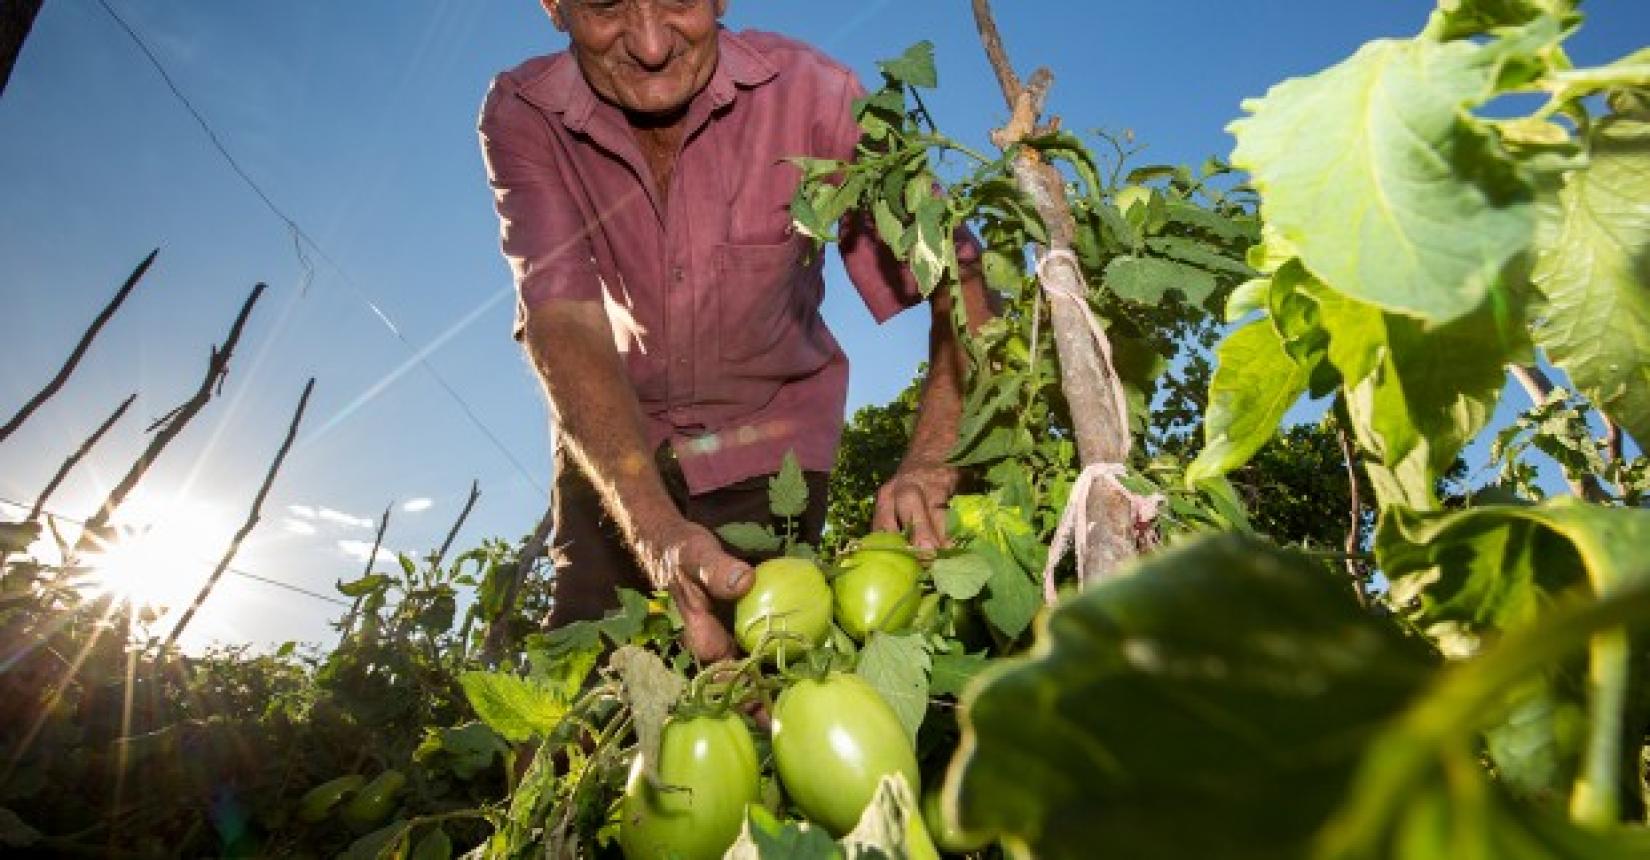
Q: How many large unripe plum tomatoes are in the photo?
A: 4